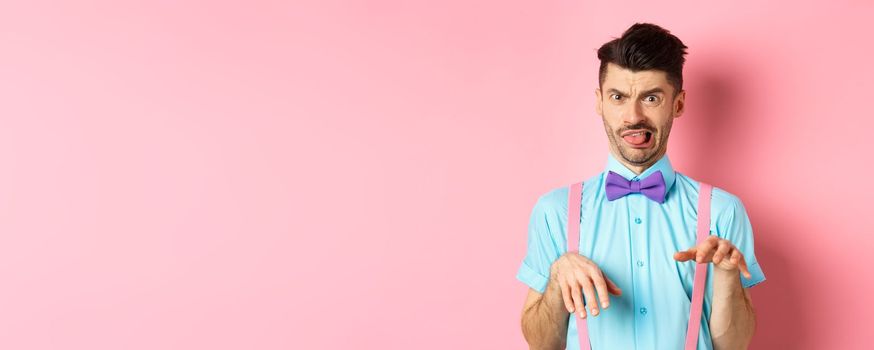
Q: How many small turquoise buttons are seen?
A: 3